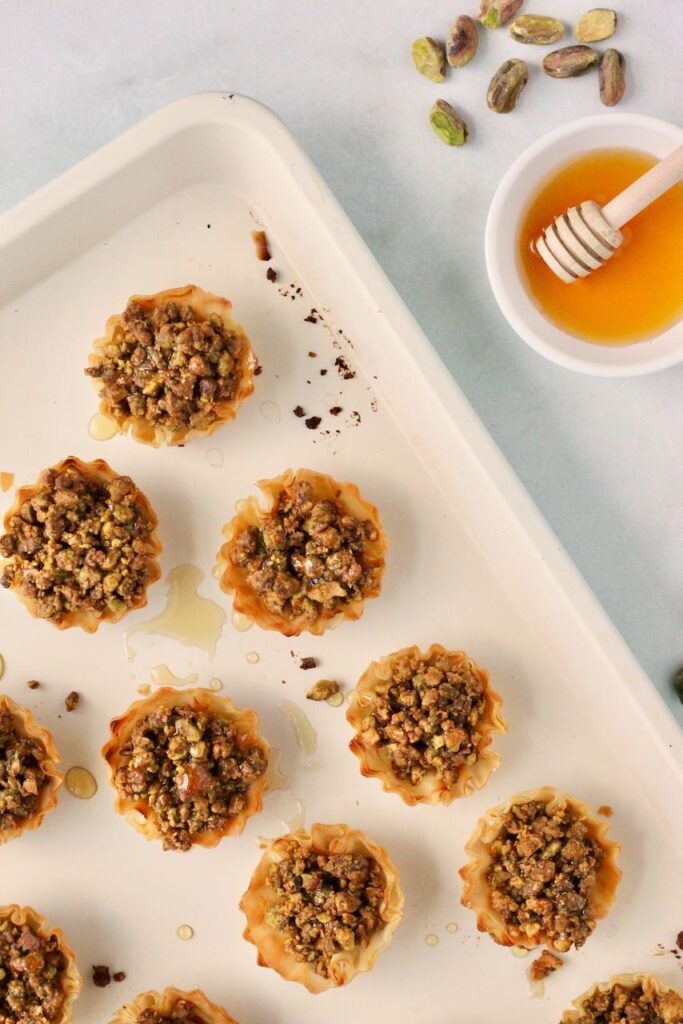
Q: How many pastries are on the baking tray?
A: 11